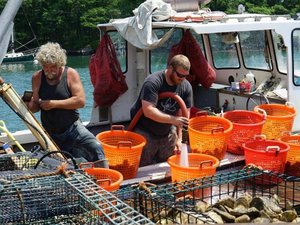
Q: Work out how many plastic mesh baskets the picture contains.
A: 8